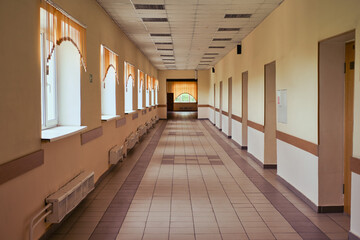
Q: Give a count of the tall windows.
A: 7